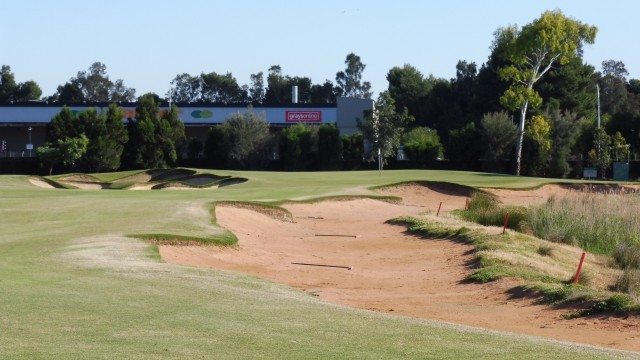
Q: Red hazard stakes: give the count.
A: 4